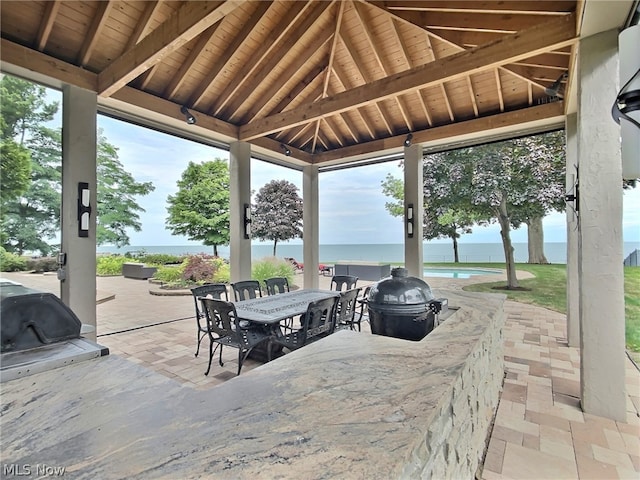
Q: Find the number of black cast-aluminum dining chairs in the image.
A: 8